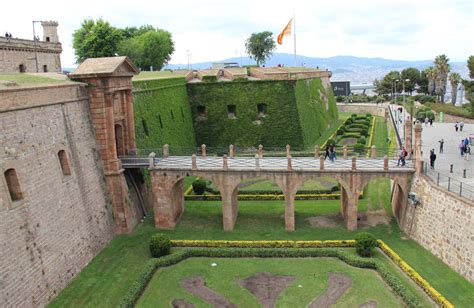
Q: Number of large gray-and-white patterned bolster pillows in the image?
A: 0